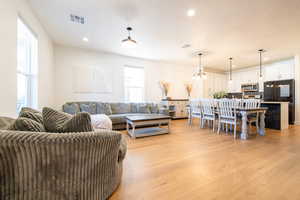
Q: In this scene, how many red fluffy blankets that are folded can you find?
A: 0